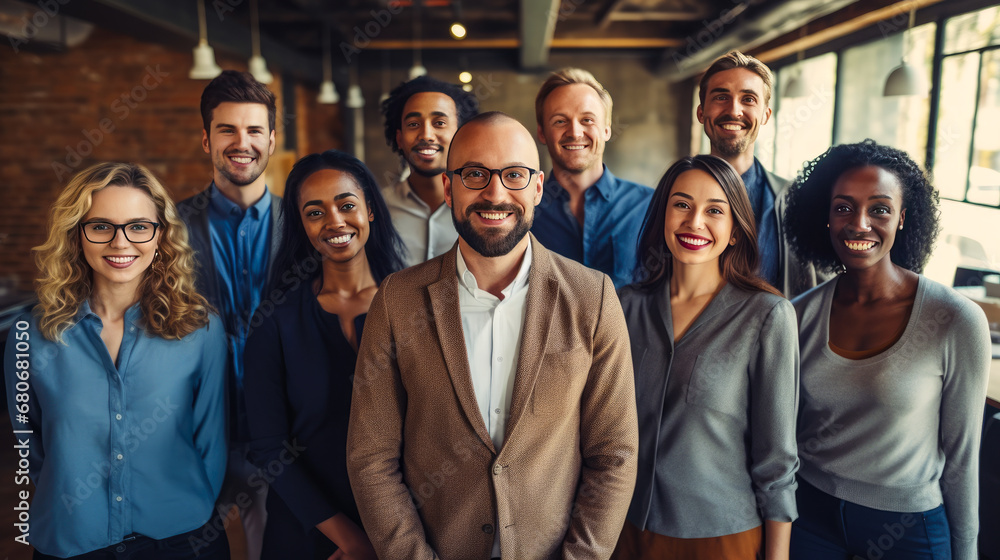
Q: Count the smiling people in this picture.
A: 9